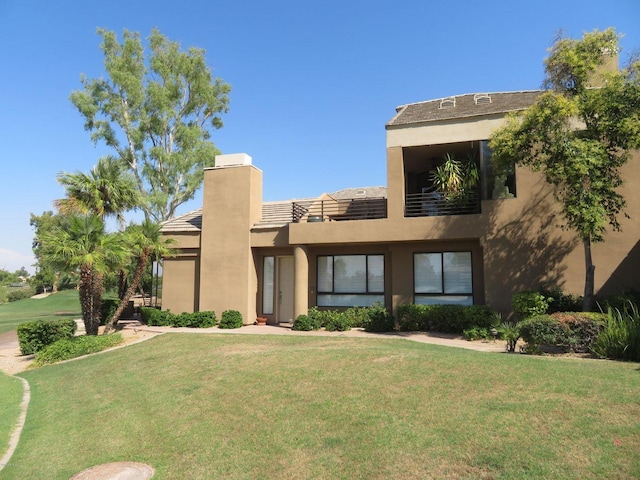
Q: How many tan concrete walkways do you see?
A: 1